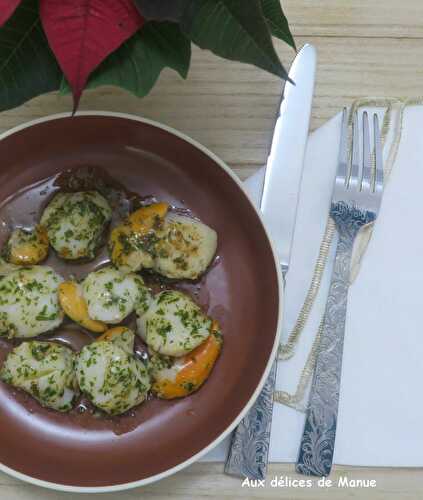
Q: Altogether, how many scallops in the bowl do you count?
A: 7